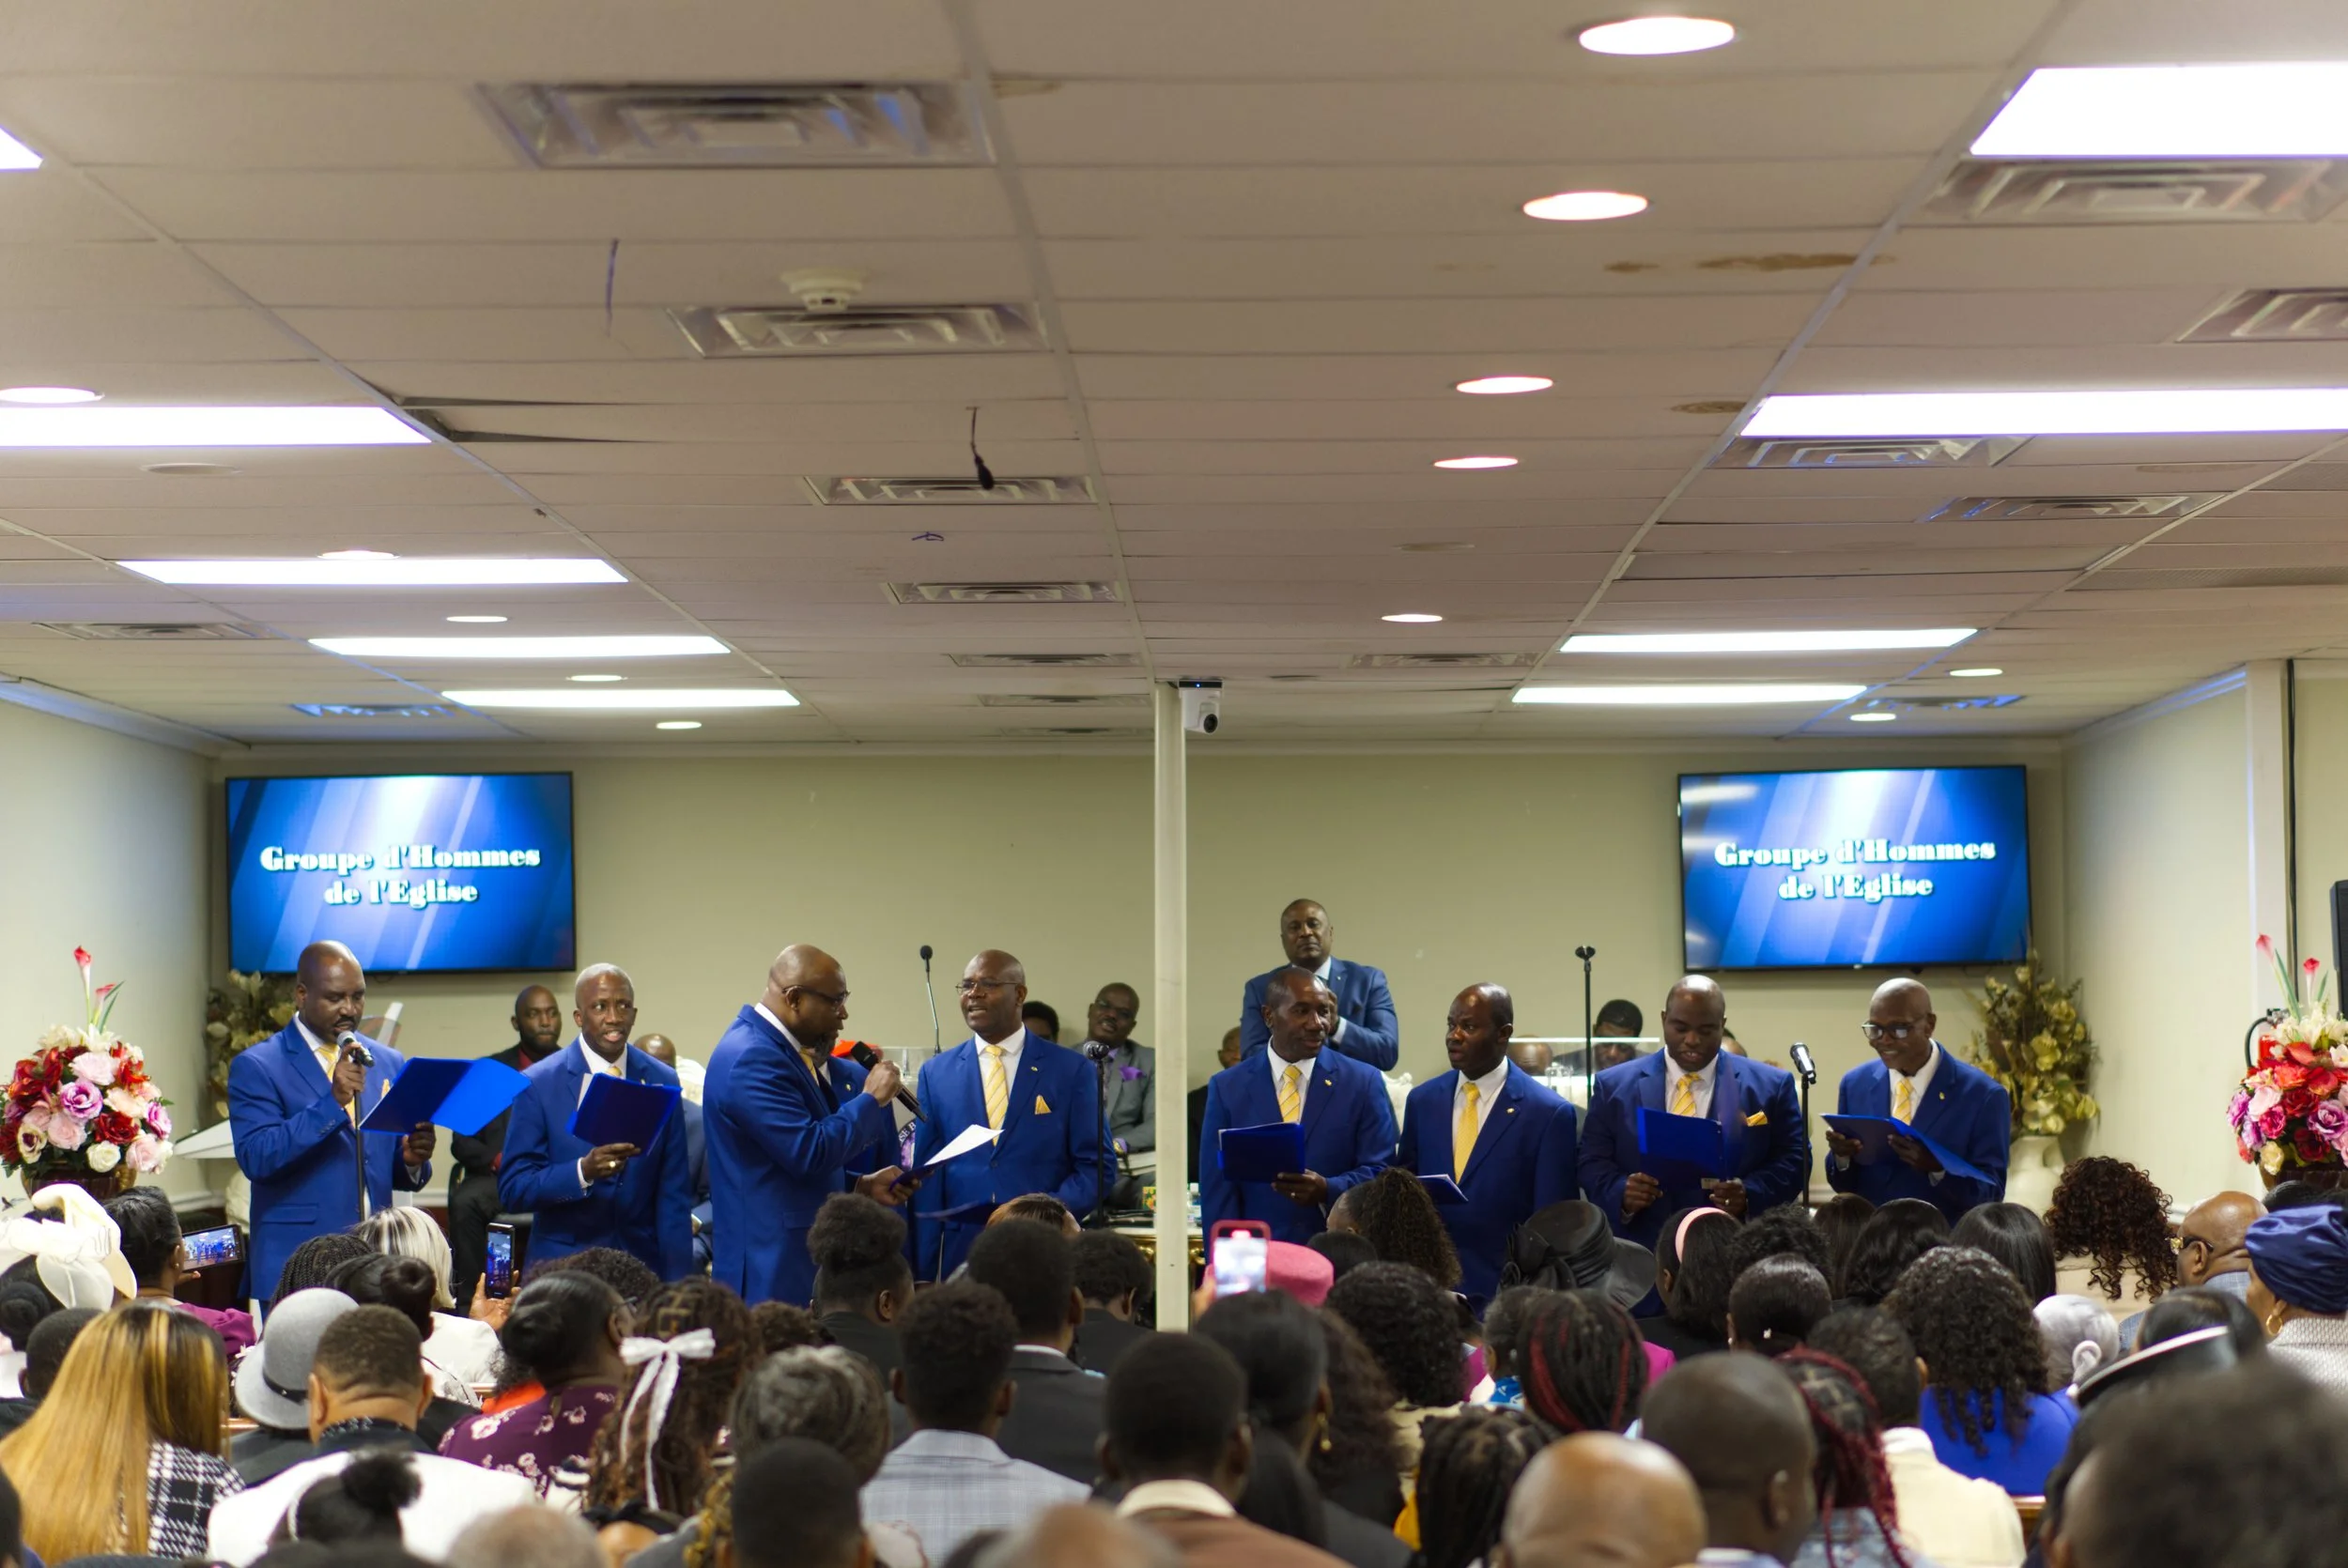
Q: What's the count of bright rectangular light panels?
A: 9